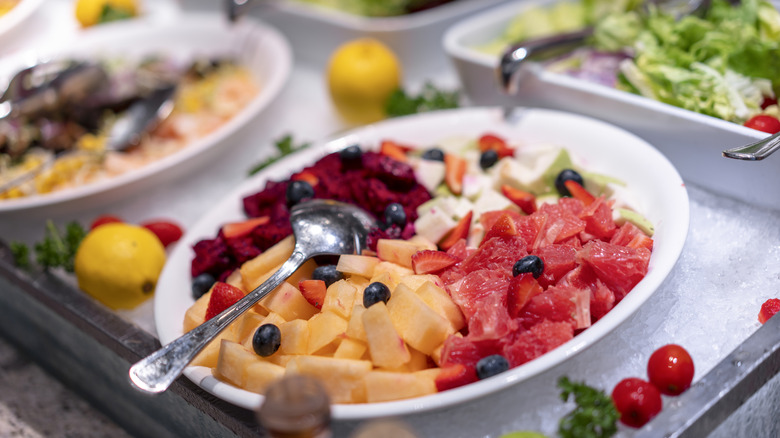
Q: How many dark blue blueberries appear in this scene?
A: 12